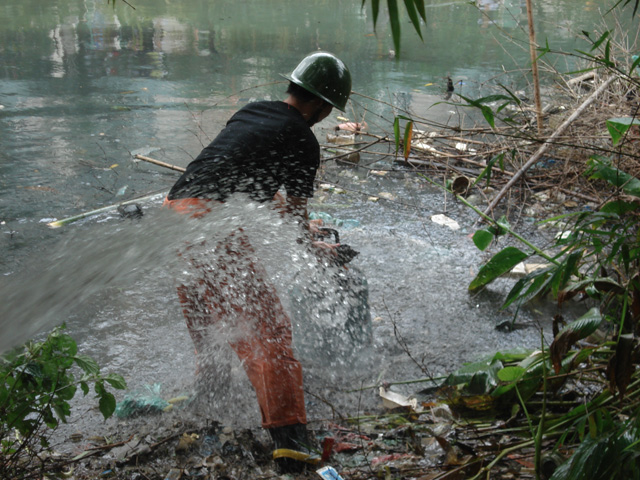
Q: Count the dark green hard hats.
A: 1